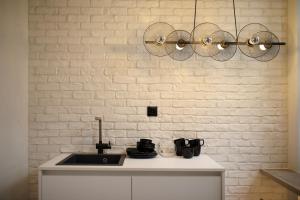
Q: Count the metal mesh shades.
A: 6